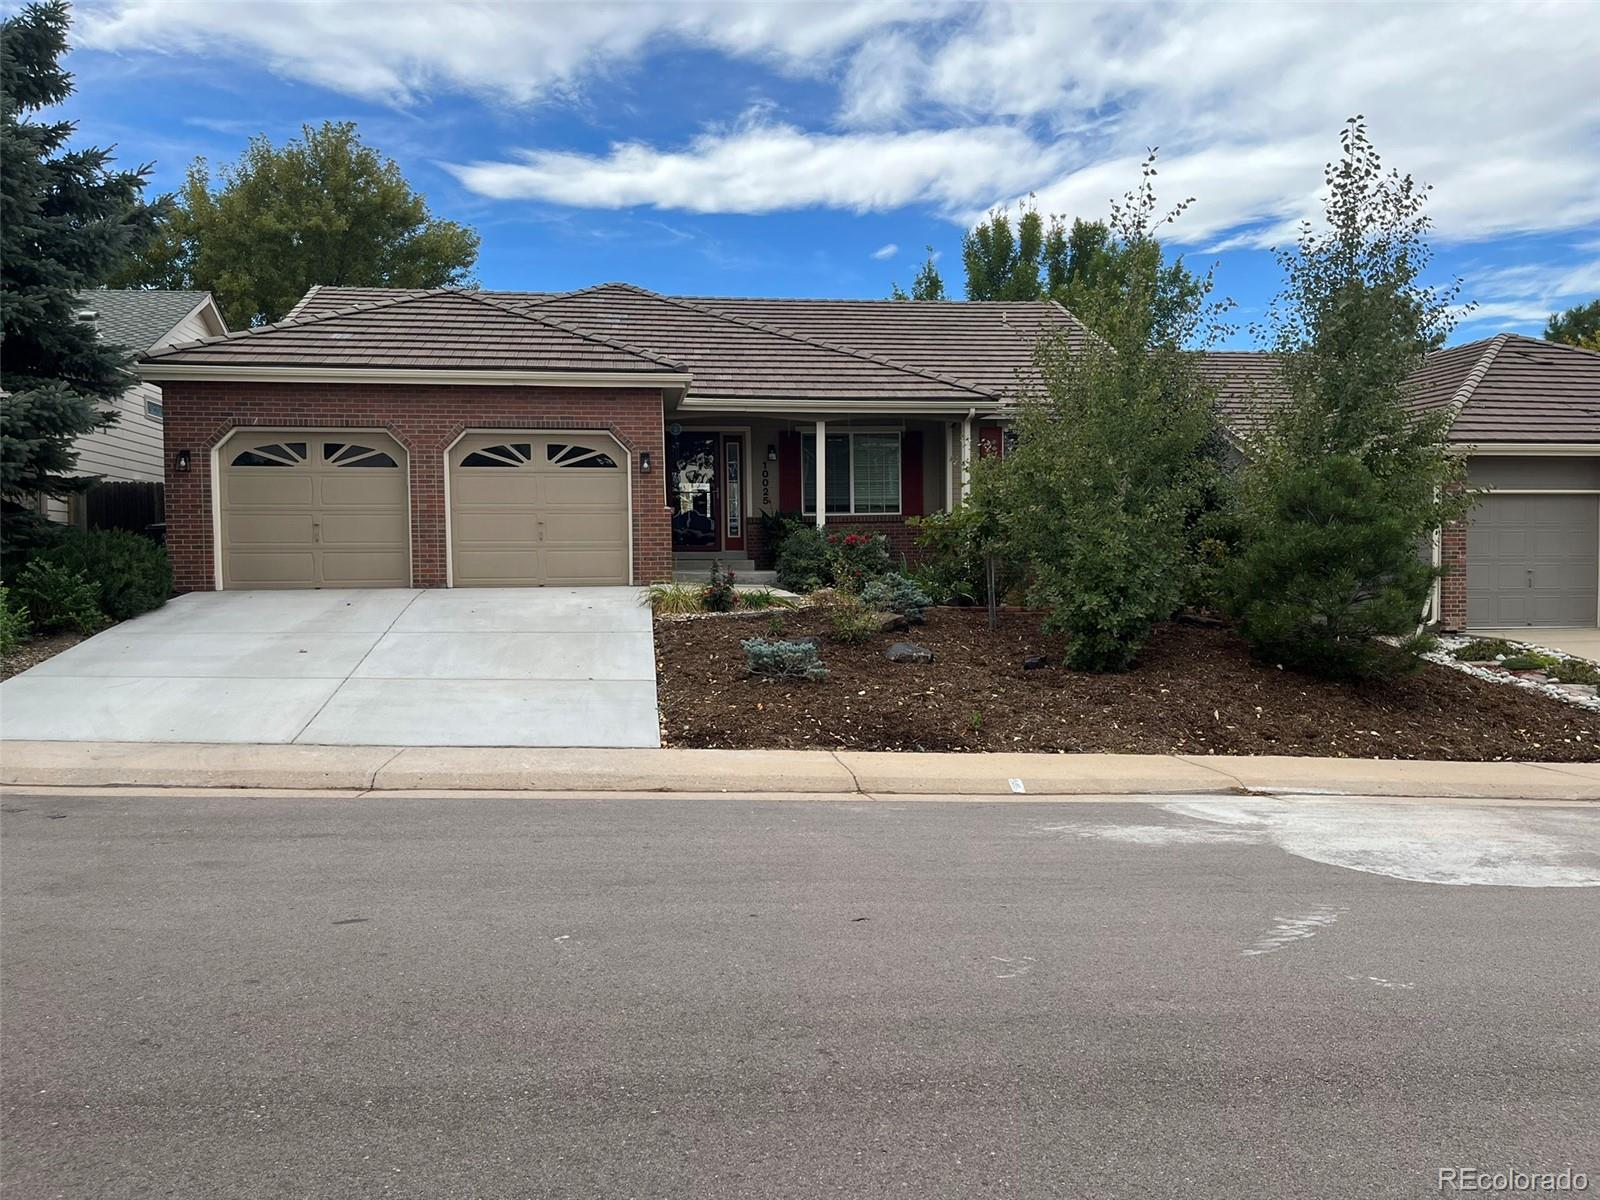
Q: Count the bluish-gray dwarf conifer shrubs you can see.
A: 2